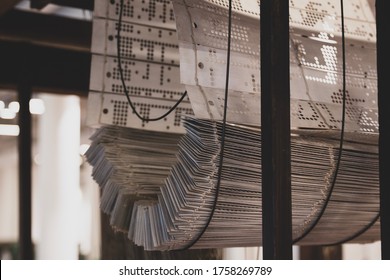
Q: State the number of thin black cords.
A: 4